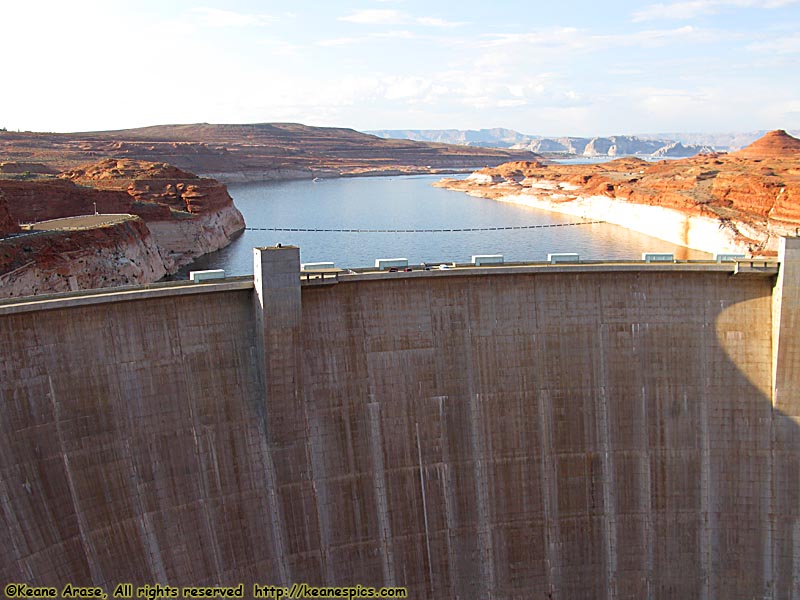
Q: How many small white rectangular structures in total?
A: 7